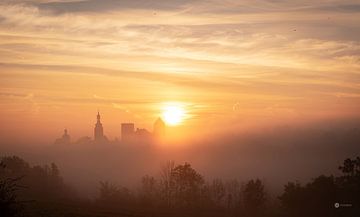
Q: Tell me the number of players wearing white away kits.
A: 0